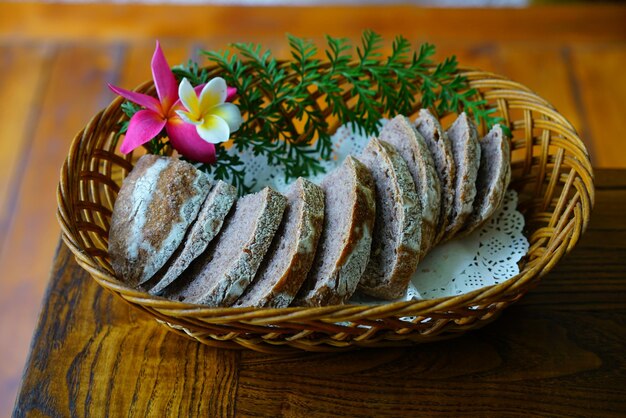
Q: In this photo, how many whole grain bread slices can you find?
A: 10